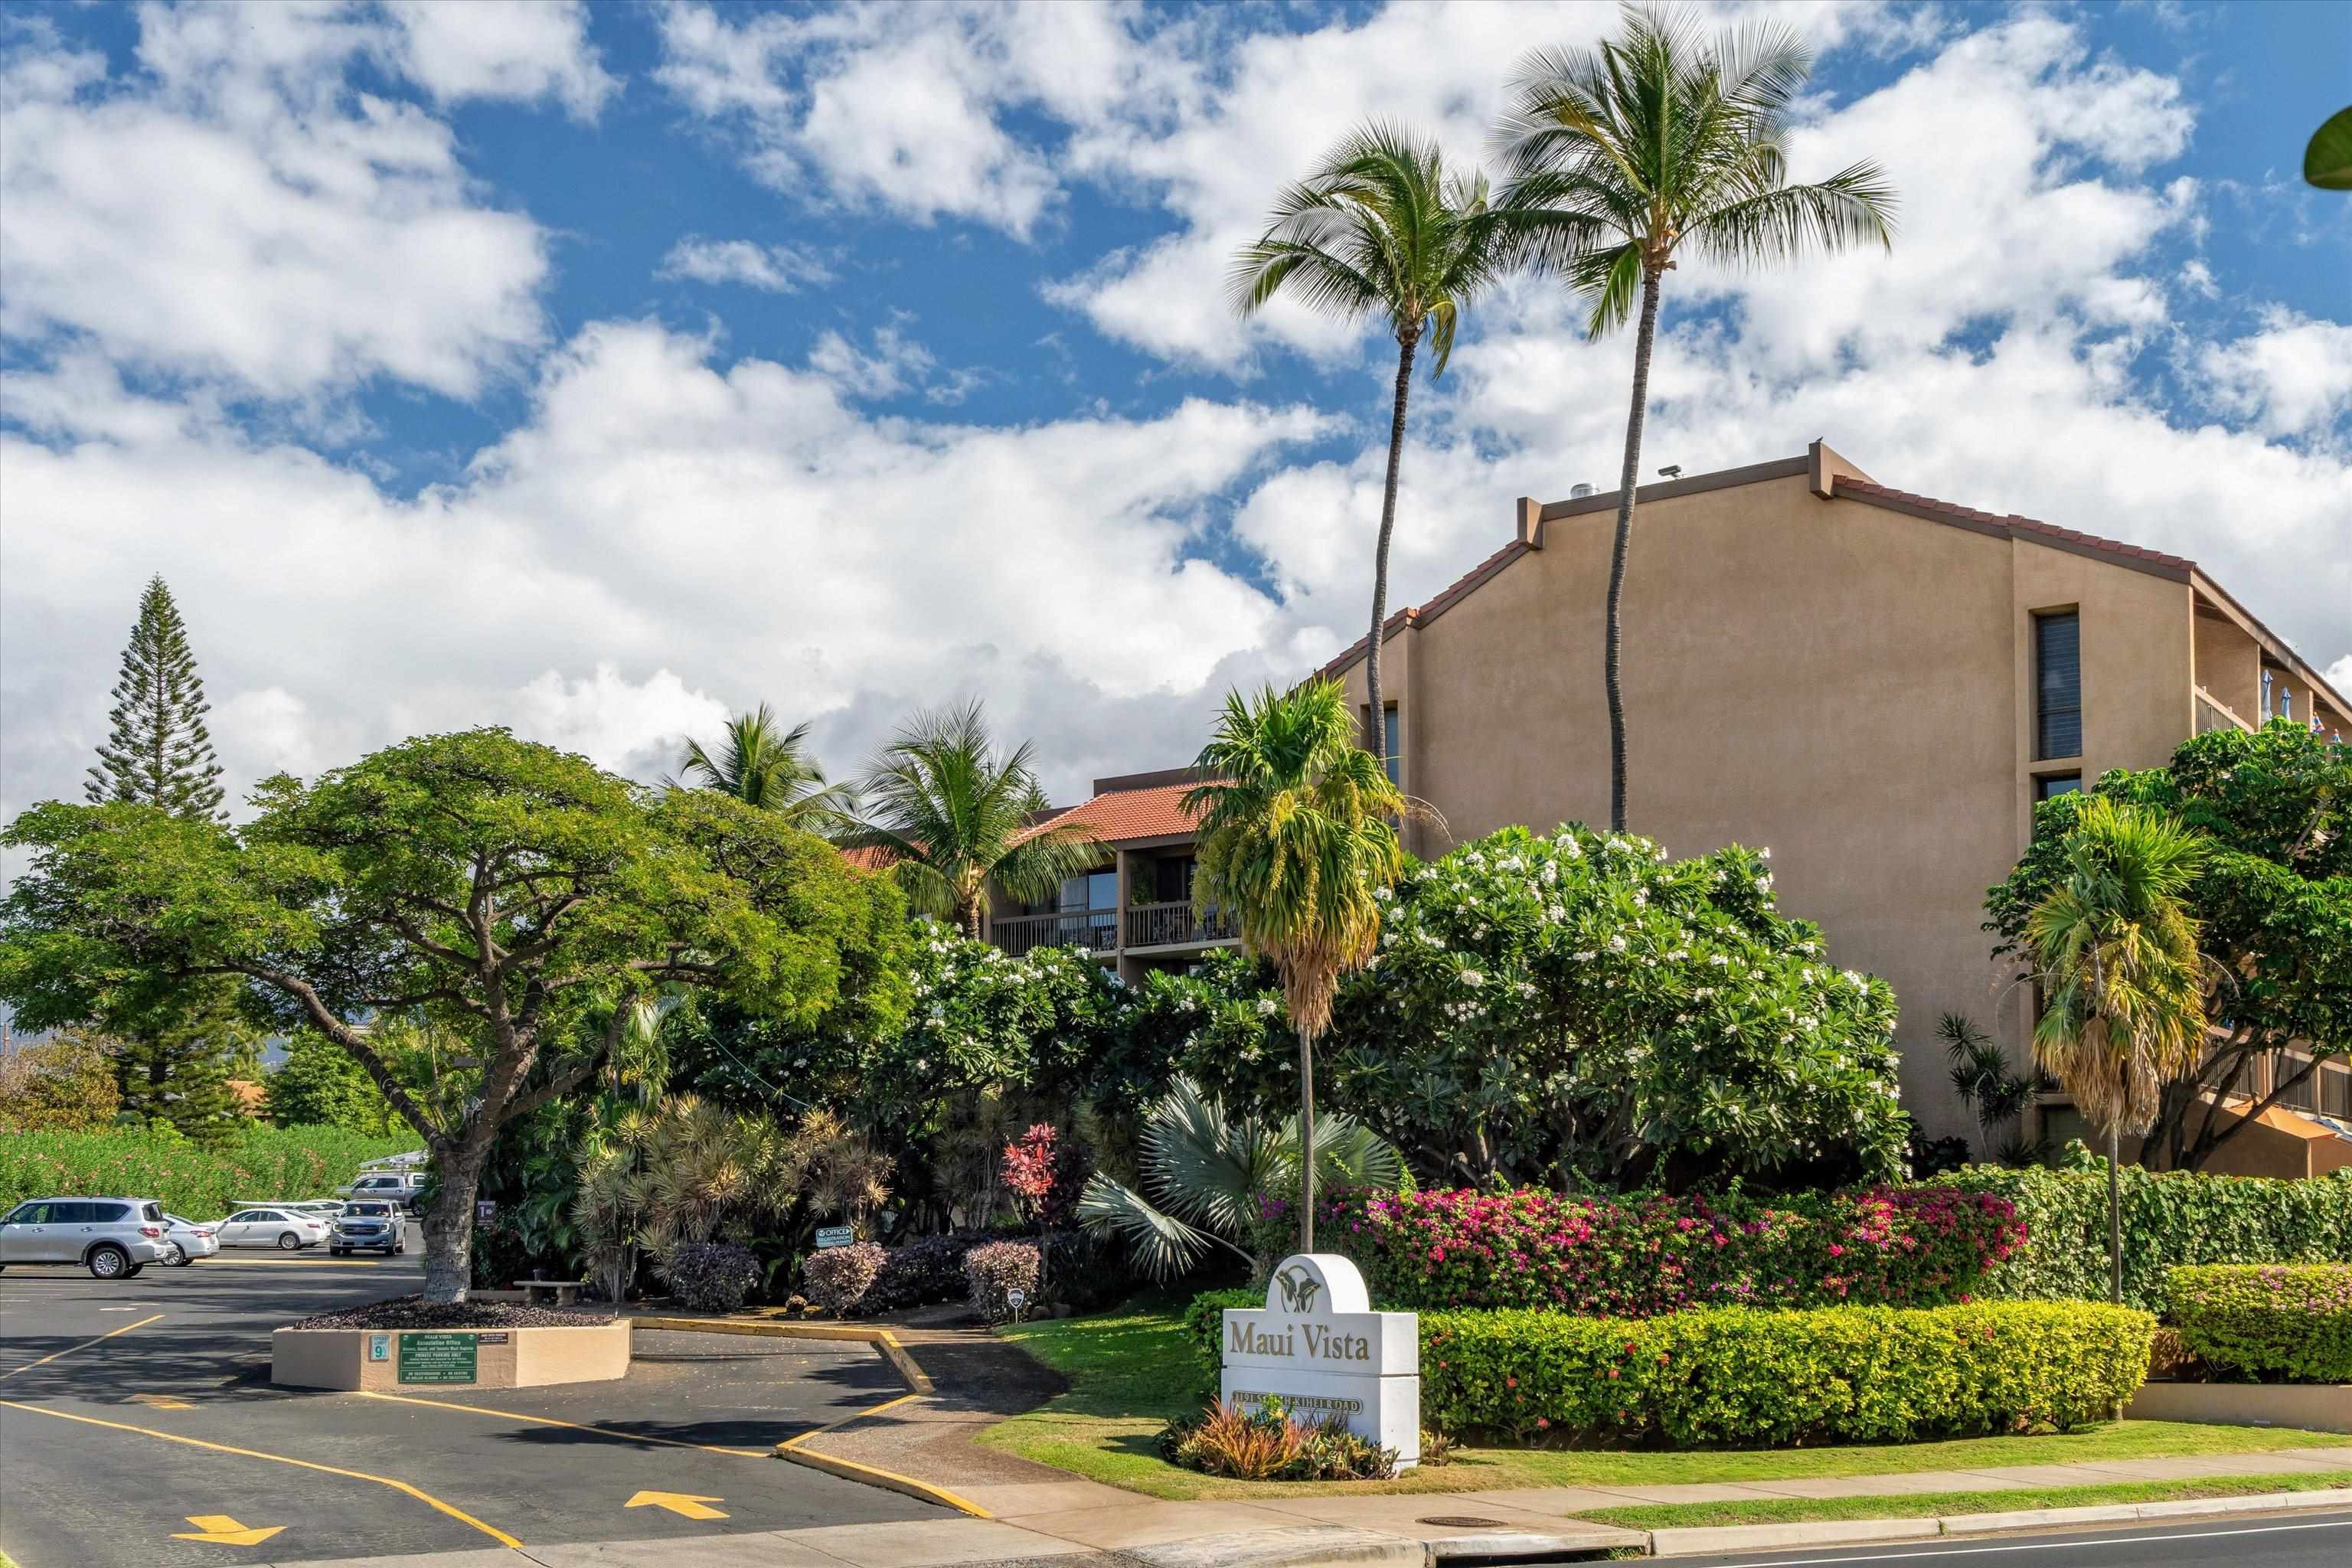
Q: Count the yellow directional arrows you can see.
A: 3